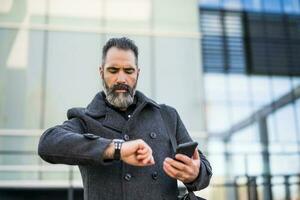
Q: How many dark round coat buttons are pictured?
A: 4